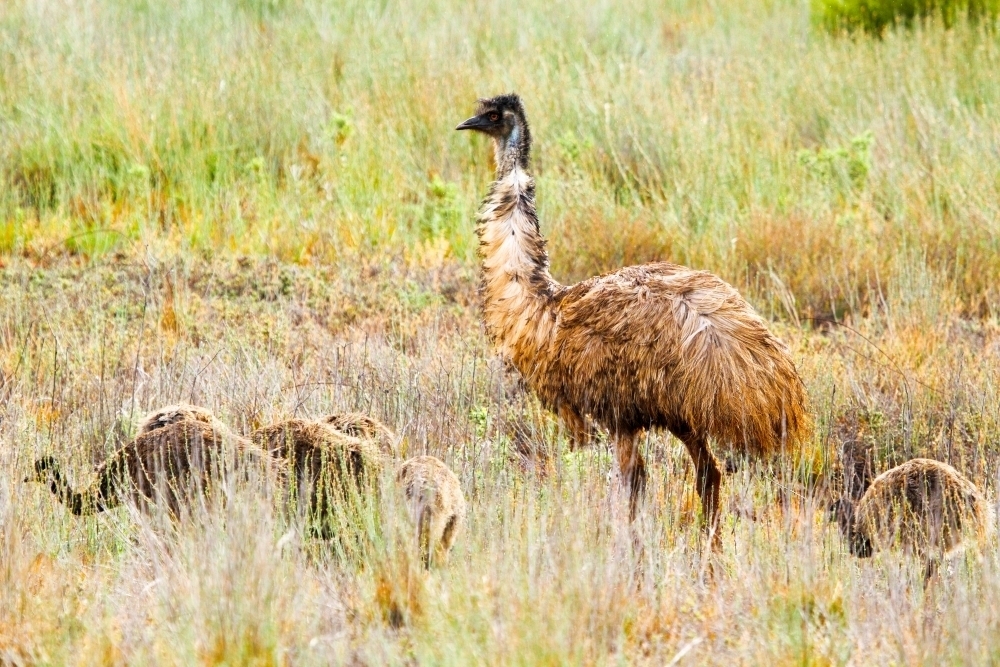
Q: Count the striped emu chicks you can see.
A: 6